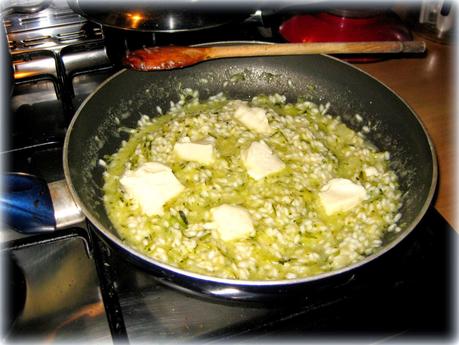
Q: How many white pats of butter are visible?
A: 6